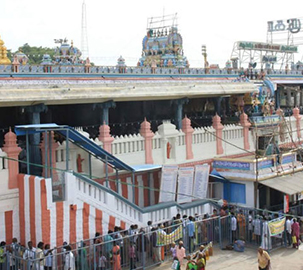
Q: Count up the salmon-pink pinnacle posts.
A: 9